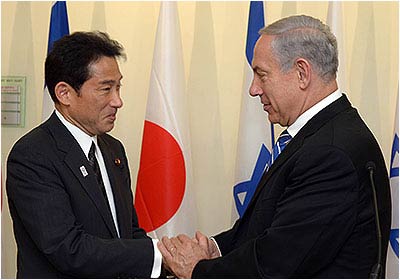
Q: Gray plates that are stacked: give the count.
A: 0